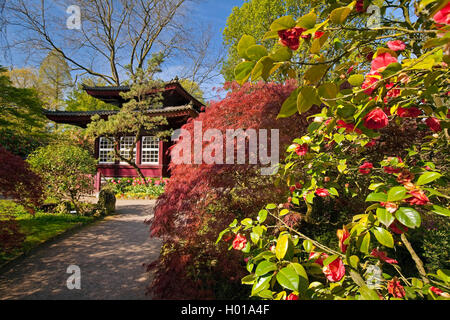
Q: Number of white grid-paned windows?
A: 3